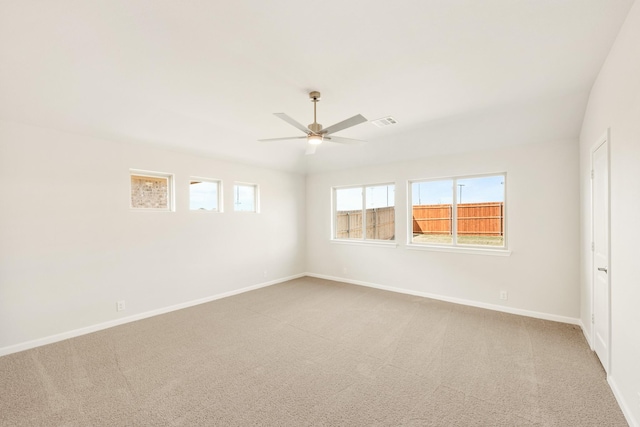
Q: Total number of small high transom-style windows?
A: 3